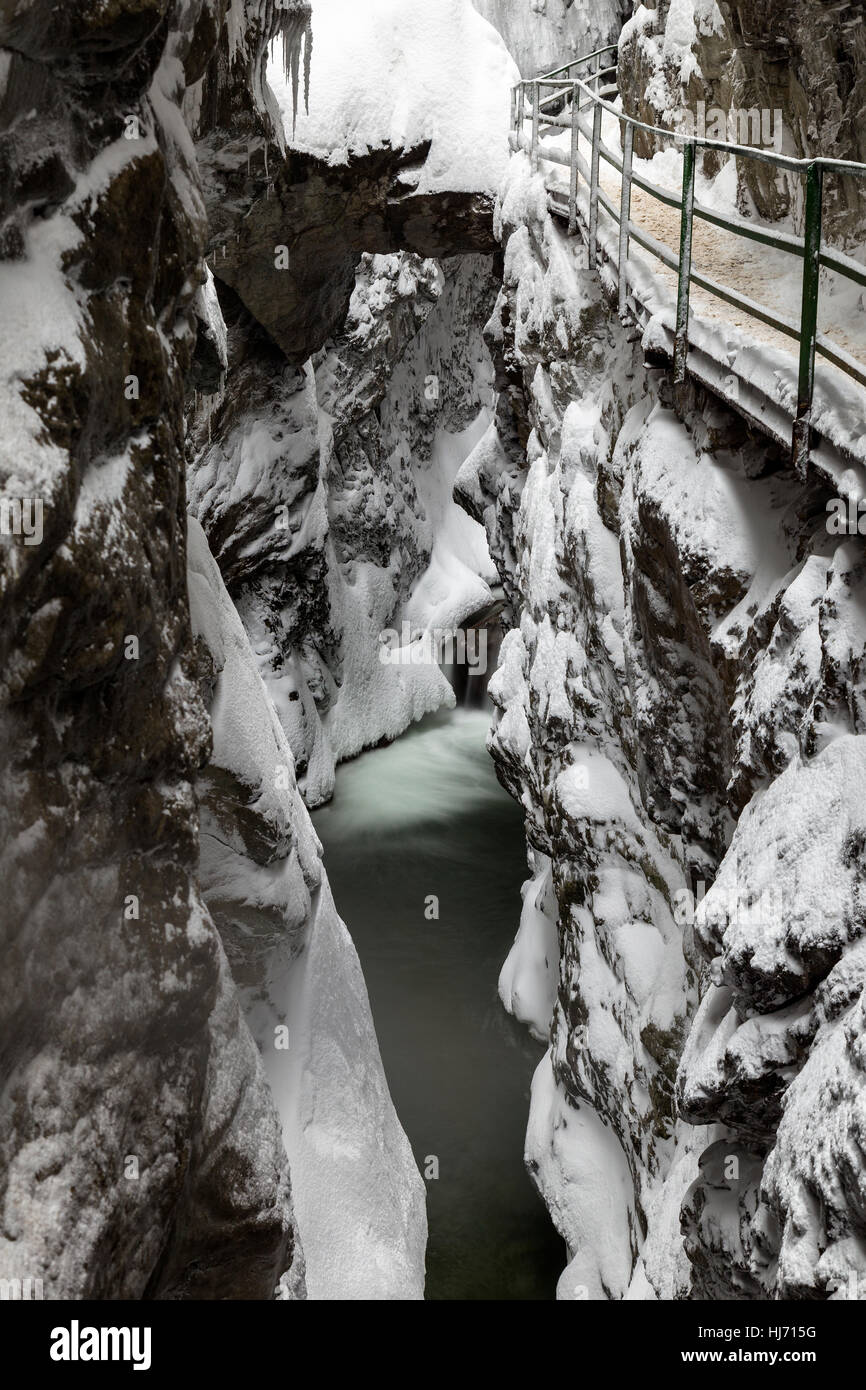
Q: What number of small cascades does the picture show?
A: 1